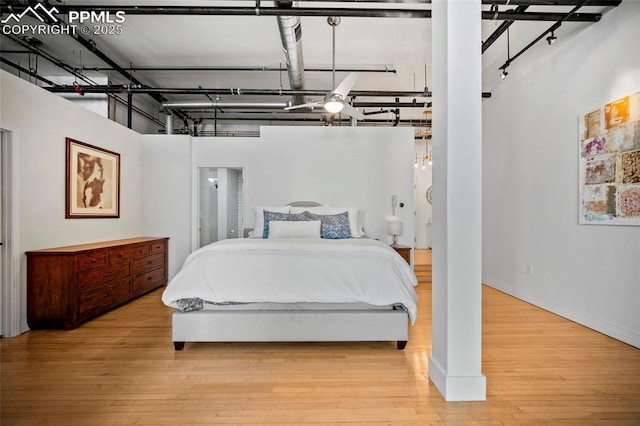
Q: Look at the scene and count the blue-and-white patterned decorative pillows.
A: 2